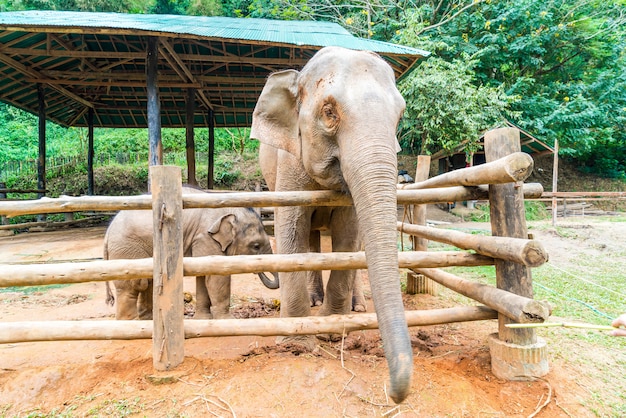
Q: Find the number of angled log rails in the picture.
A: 3